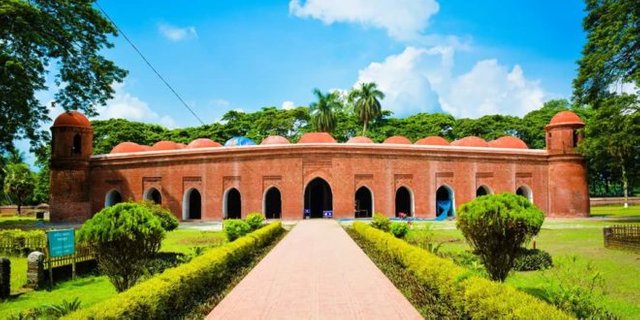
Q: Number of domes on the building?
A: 13